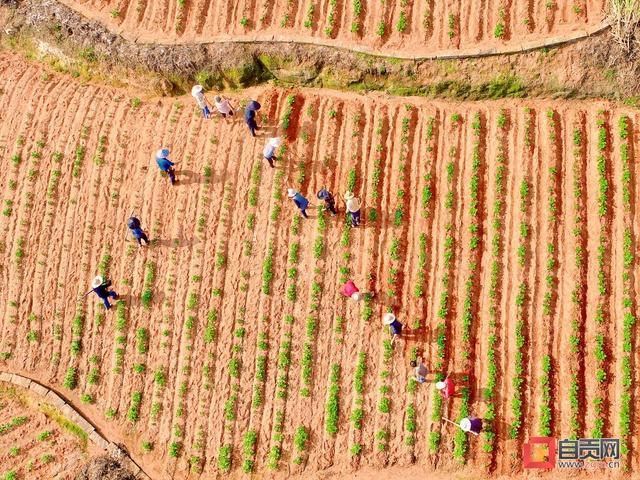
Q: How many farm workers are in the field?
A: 15